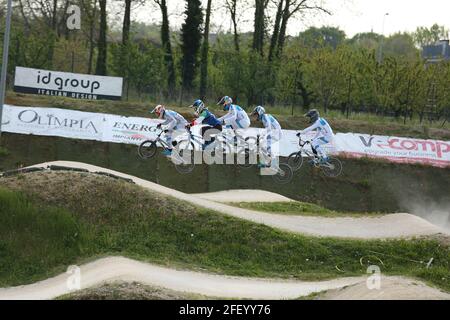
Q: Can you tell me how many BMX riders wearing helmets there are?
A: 5